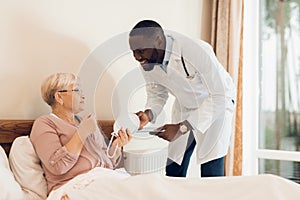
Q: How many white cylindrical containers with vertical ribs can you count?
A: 1